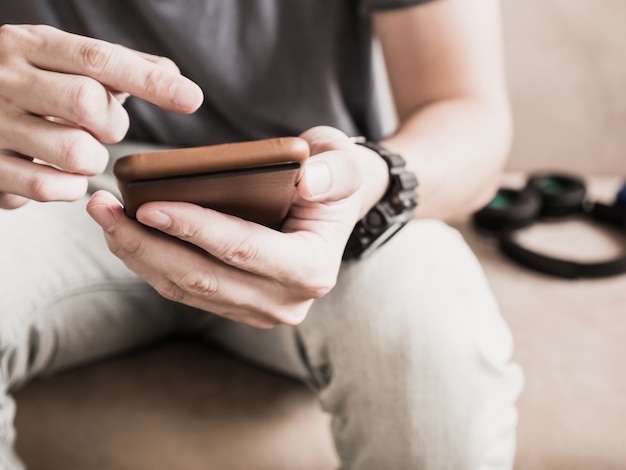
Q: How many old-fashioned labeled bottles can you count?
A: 0